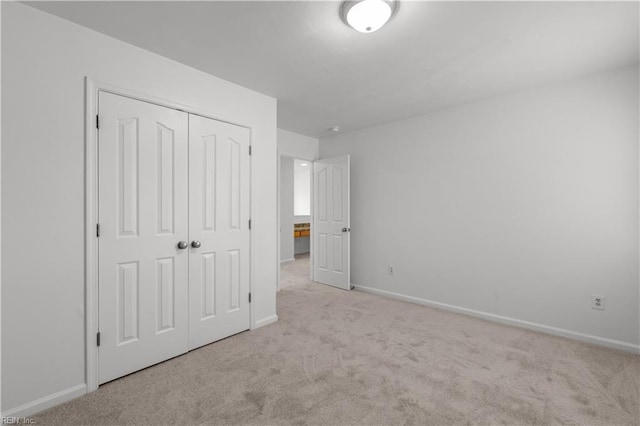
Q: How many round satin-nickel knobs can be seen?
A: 3